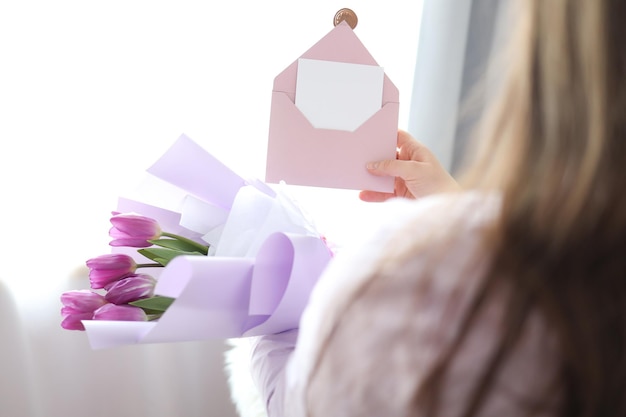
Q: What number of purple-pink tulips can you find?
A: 5